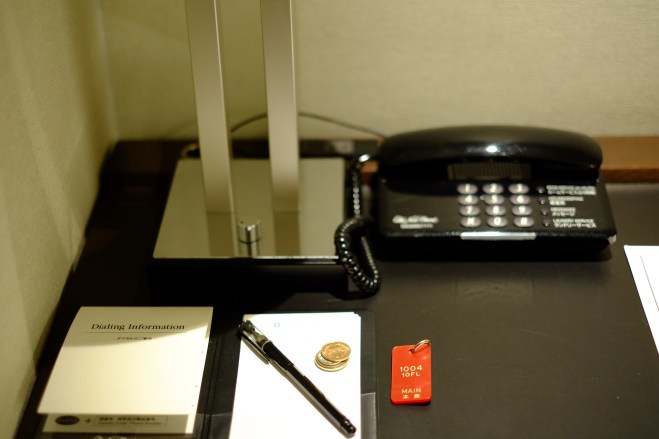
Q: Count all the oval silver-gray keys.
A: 12